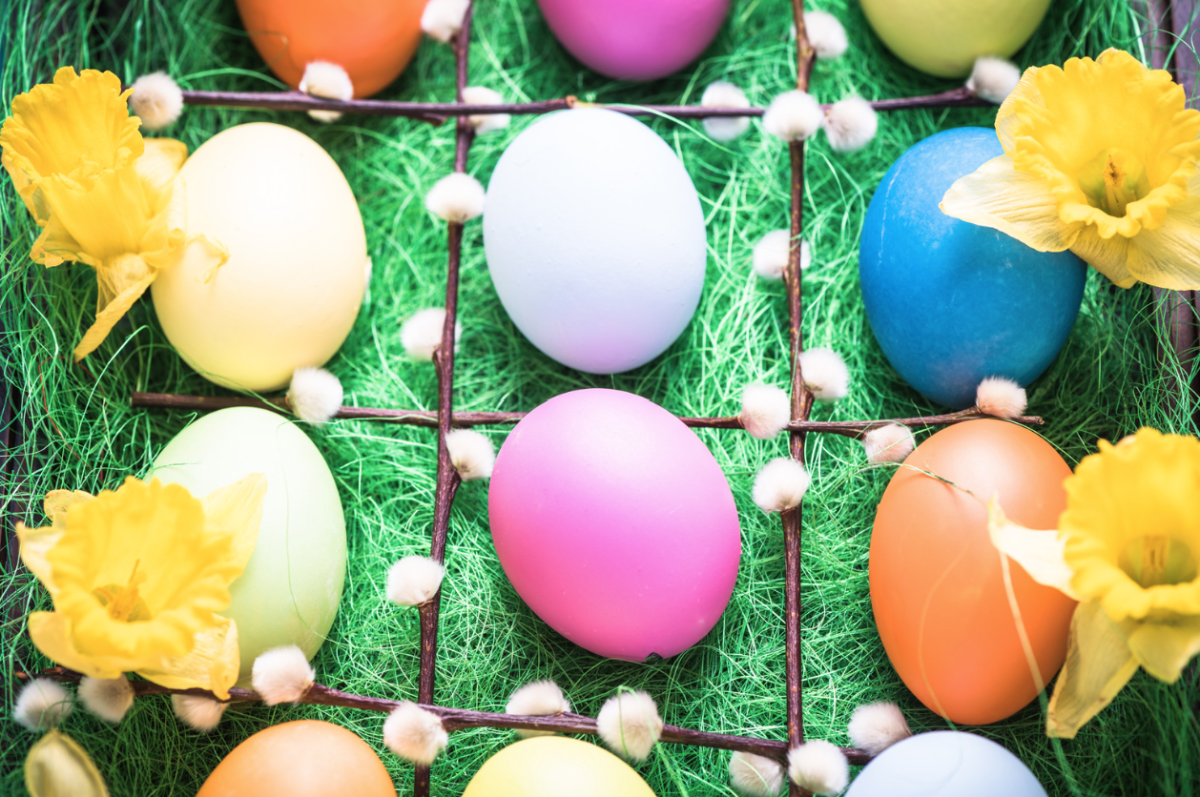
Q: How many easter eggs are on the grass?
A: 12